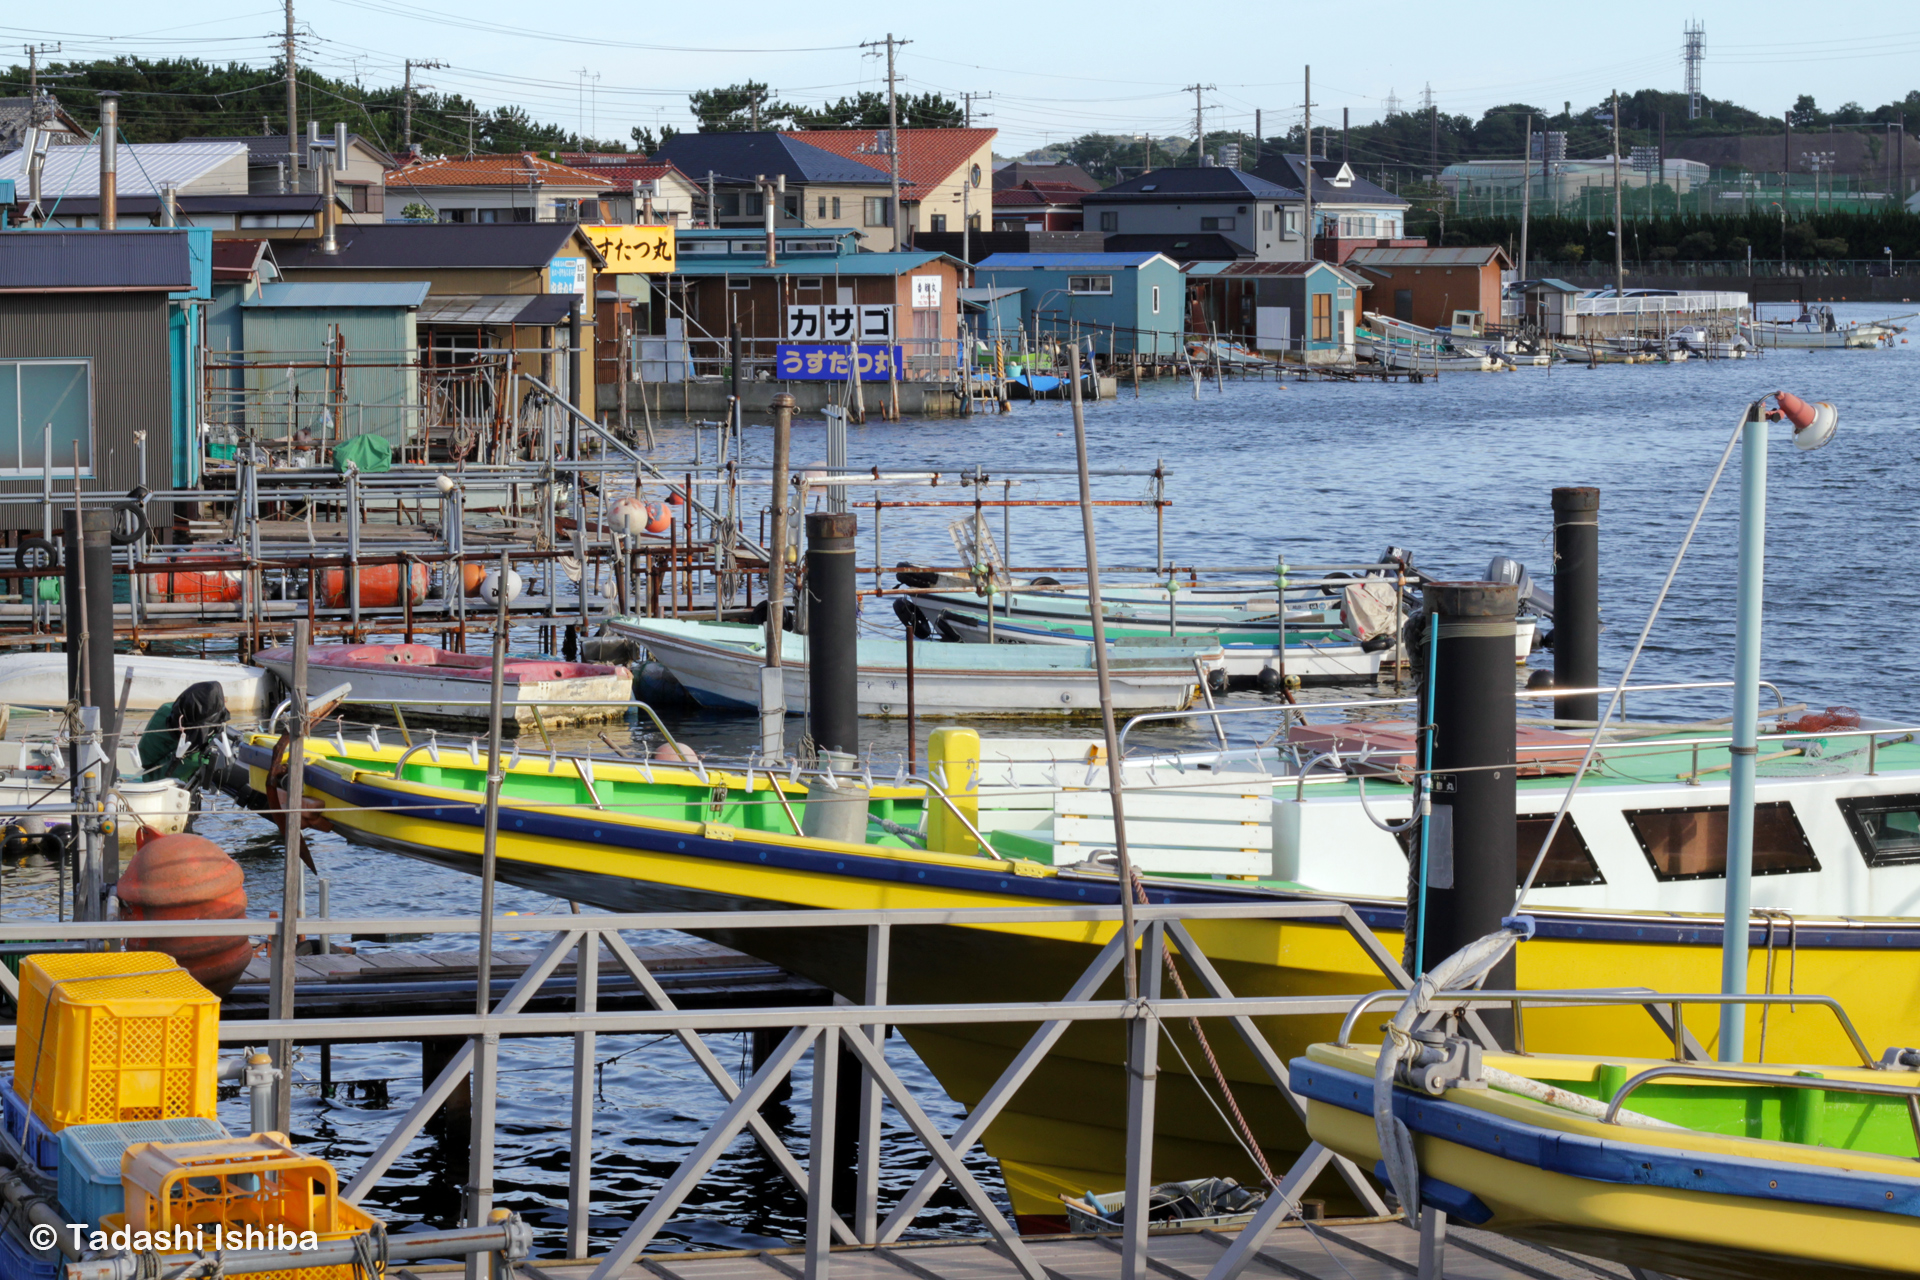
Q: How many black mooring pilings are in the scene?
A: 4